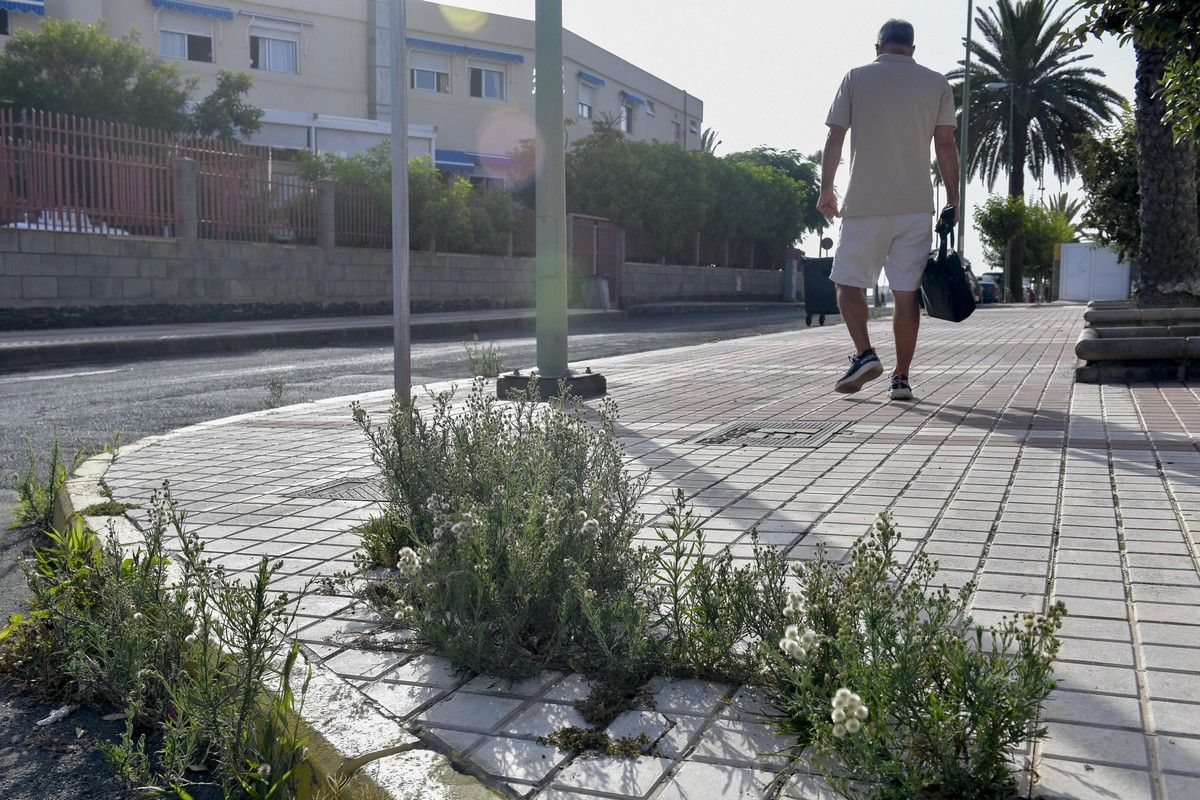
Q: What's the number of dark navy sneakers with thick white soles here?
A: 2